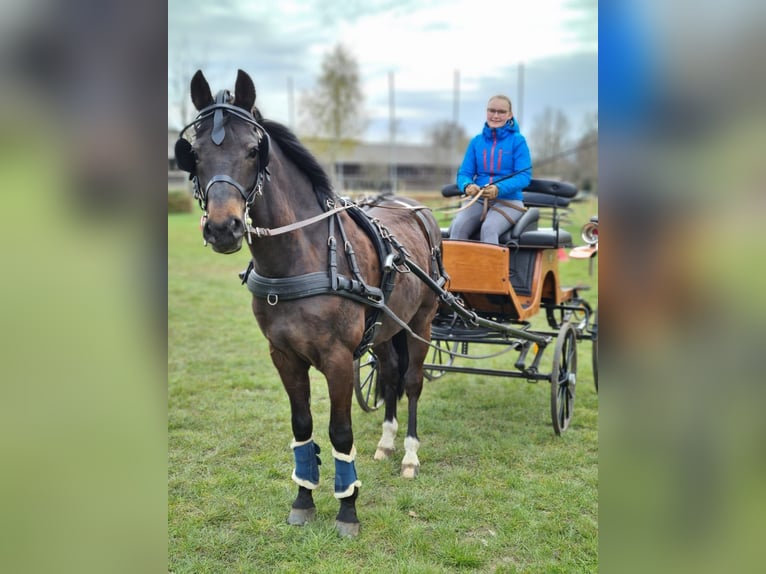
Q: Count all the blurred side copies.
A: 2